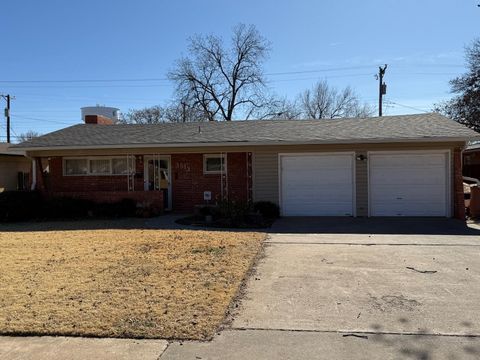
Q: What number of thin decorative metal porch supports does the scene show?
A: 4